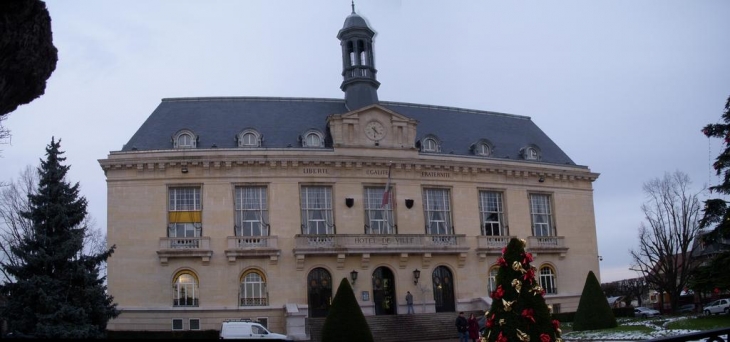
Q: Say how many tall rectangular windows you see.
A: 7